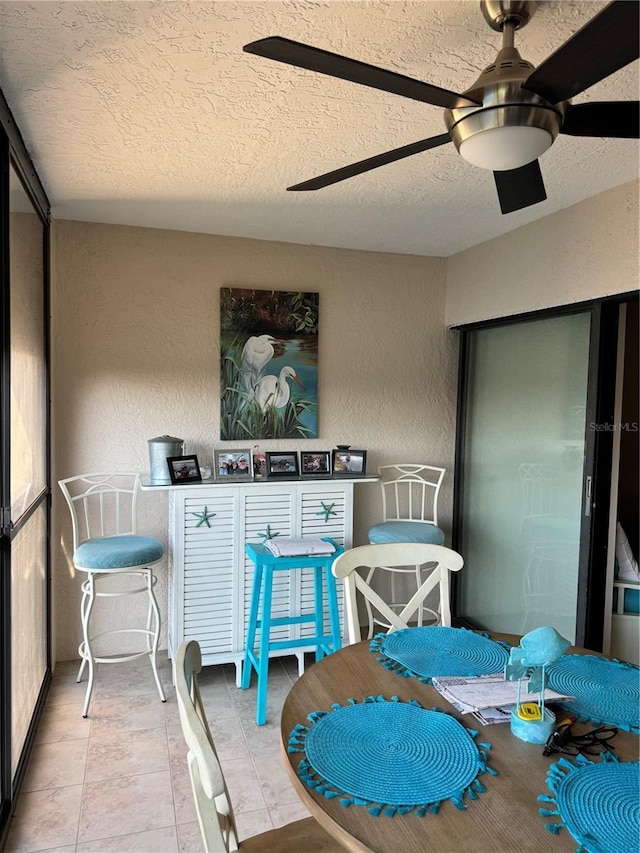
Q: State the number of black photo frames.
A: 4